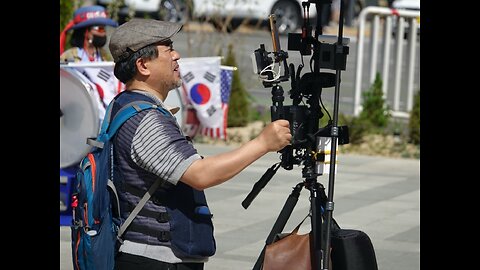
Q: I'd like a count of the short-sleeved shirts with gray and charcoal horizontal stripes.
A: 1